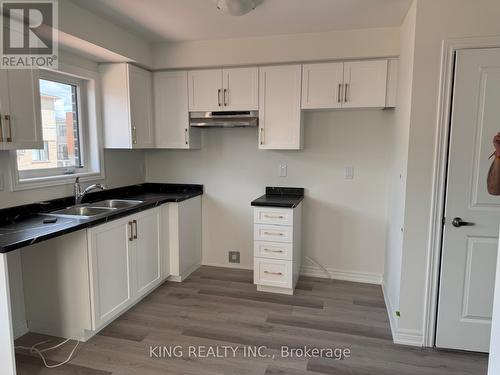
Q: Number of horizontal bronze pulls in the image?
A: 4